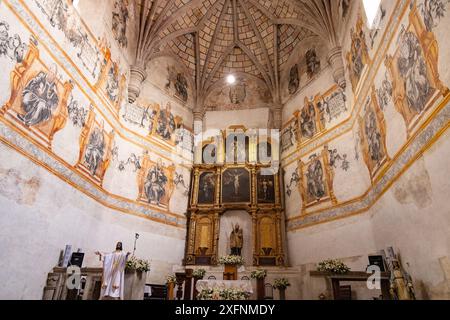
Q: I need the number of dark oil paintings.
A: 6